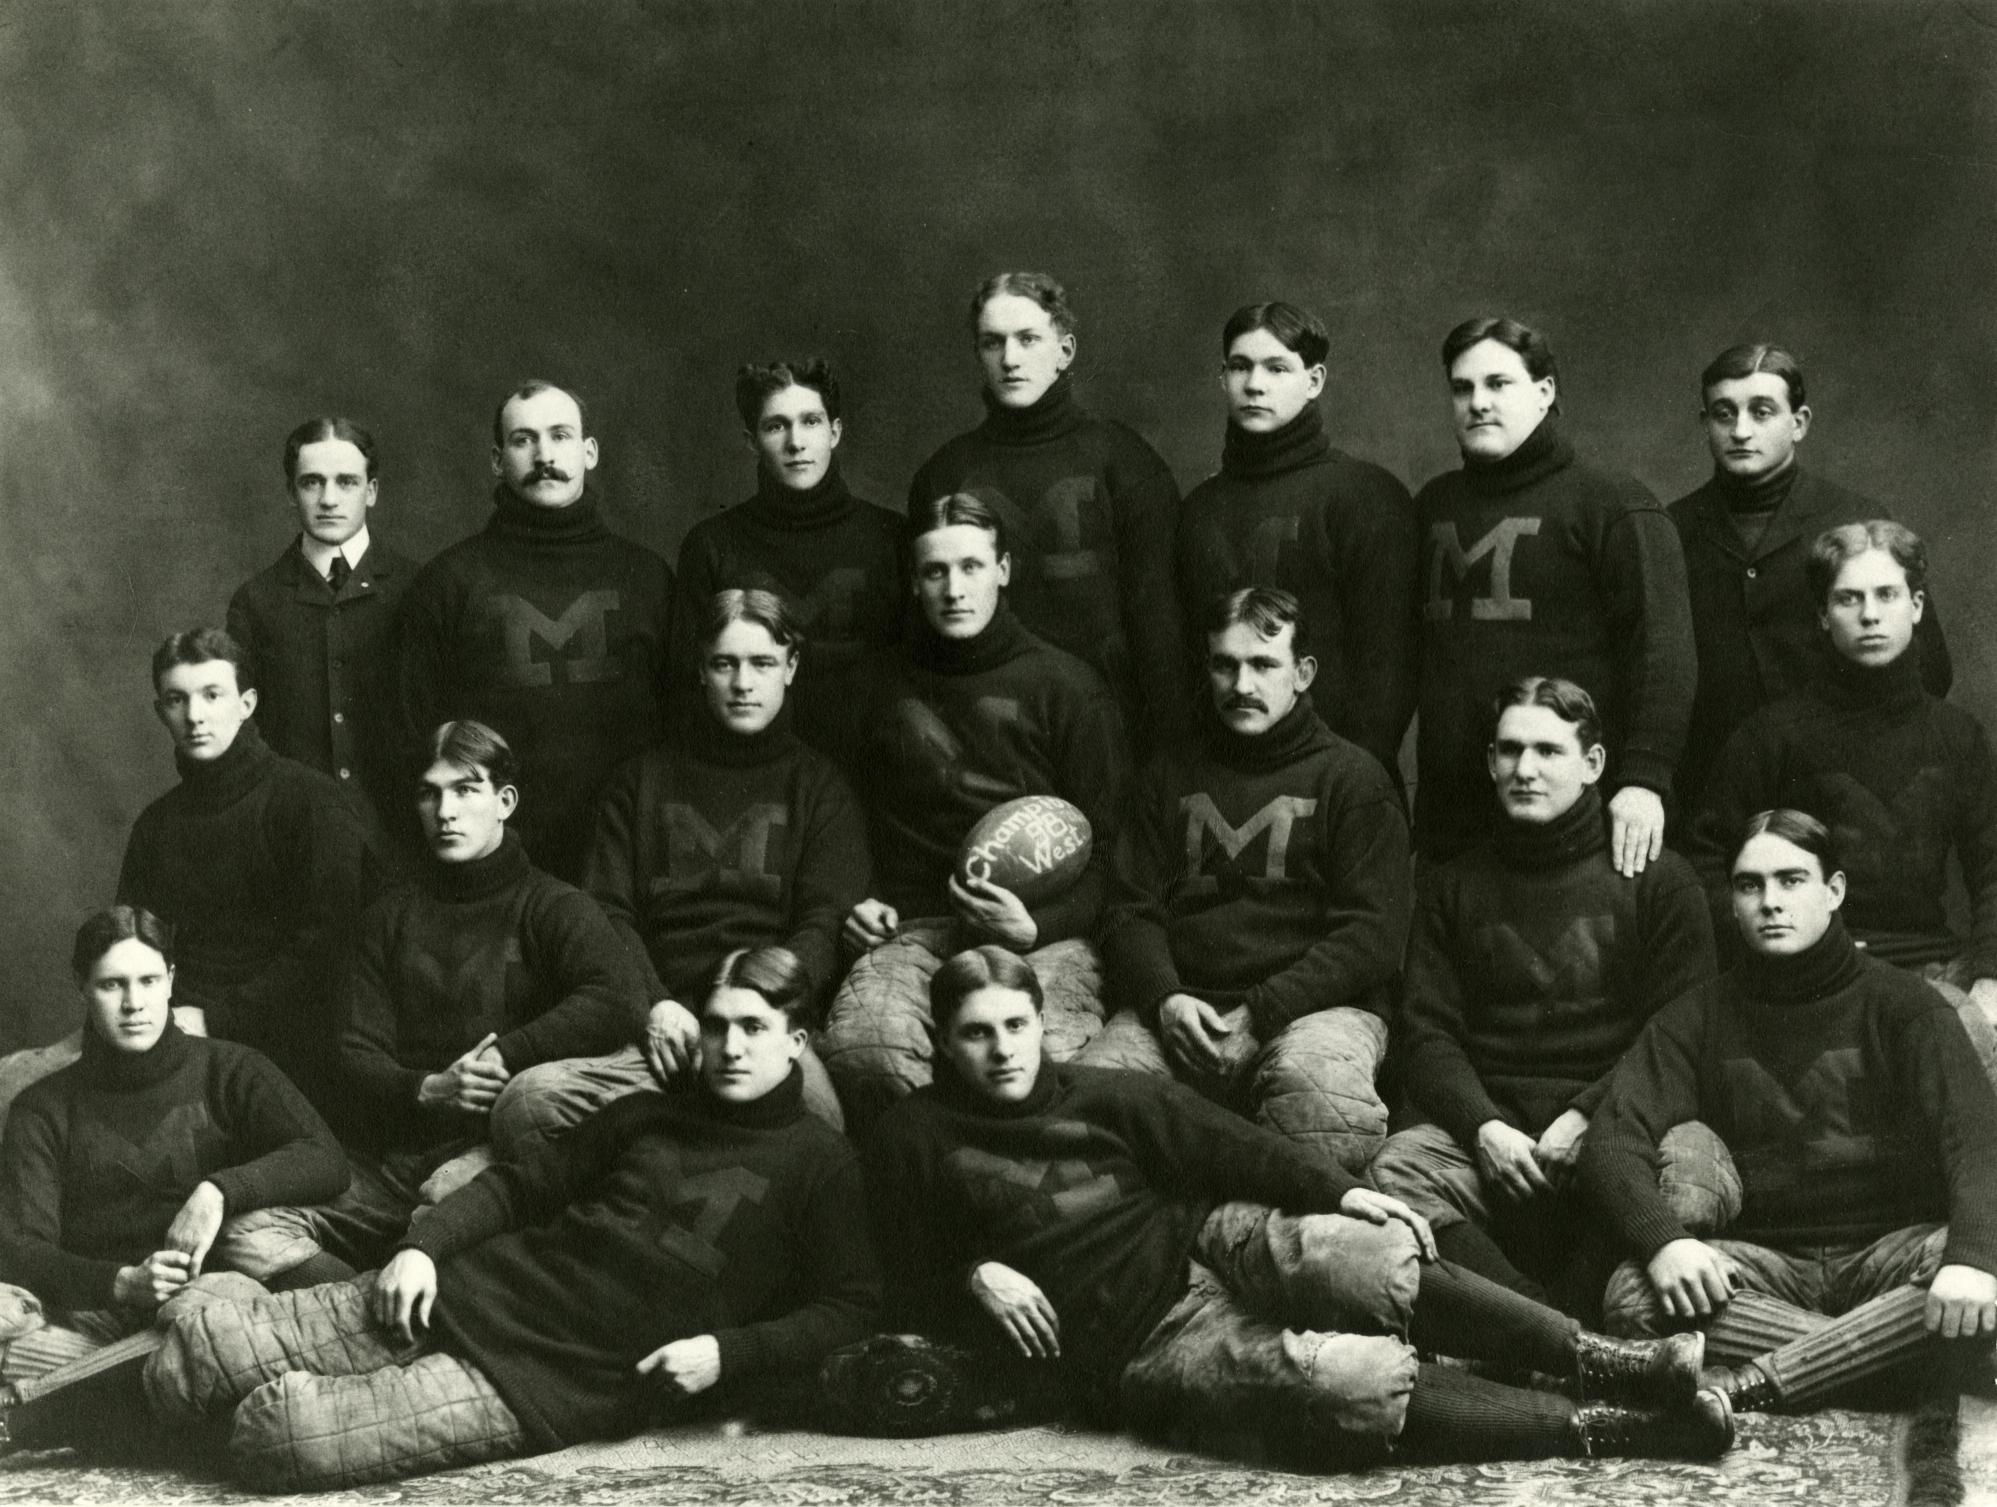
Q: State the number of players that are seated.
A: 11